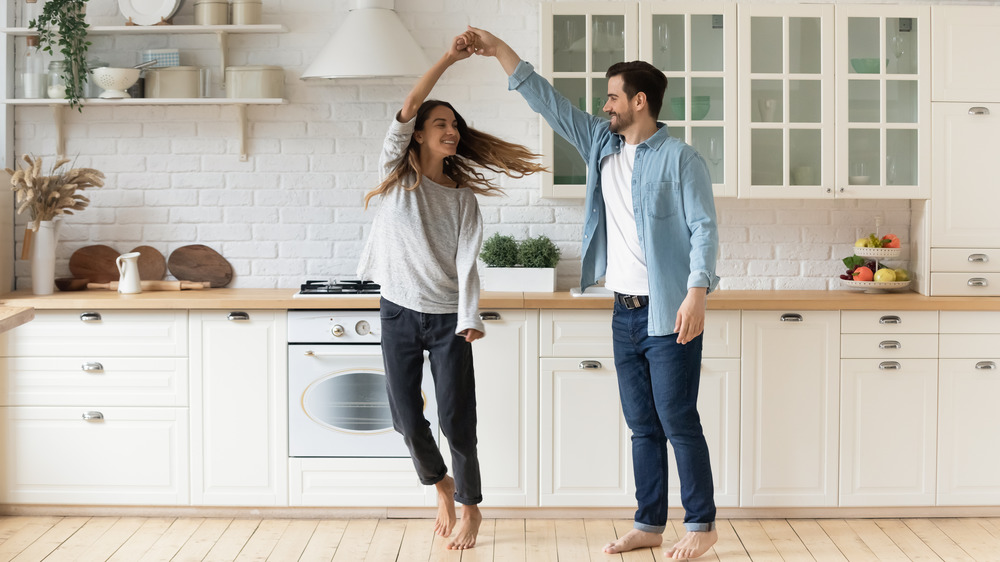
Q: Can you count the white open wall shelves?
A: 2